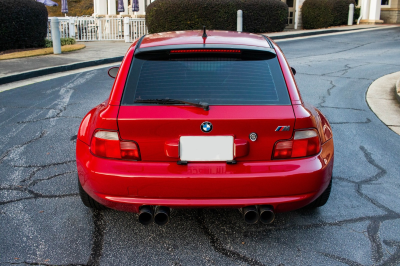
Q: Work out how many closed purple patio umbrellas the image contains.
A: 3